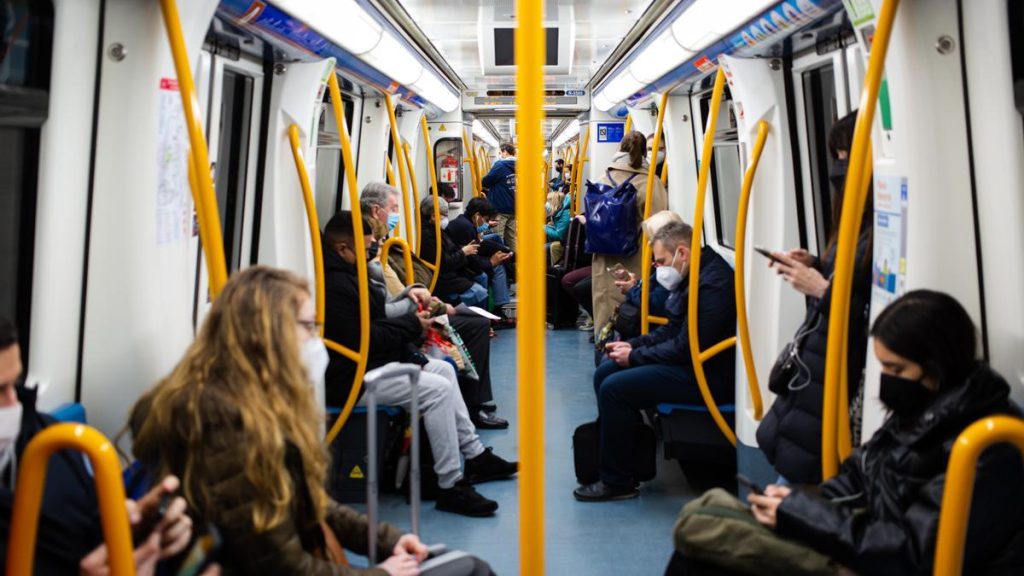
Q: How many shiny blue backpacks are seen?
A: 1